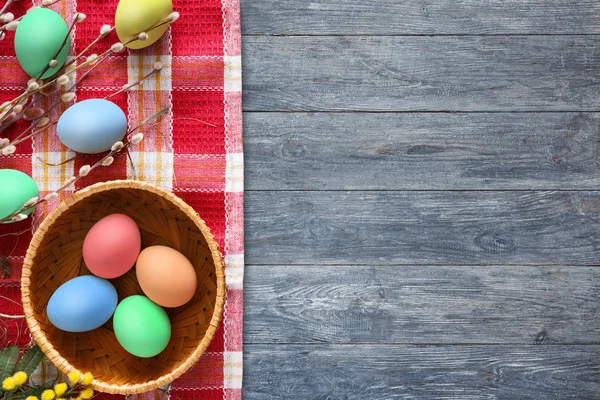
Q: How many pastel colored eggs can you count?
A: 8